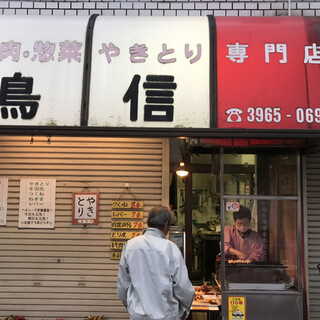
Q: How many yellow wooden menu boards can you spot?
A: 6